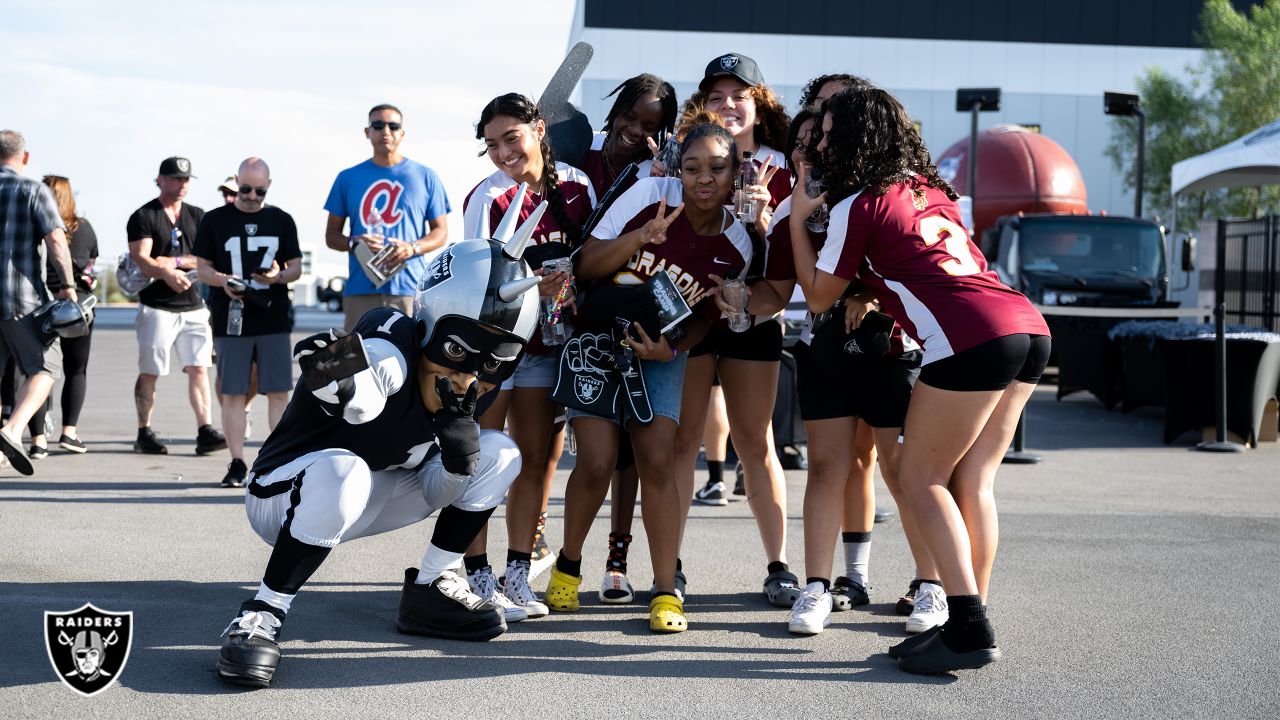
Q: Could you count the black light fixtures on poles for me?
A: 2